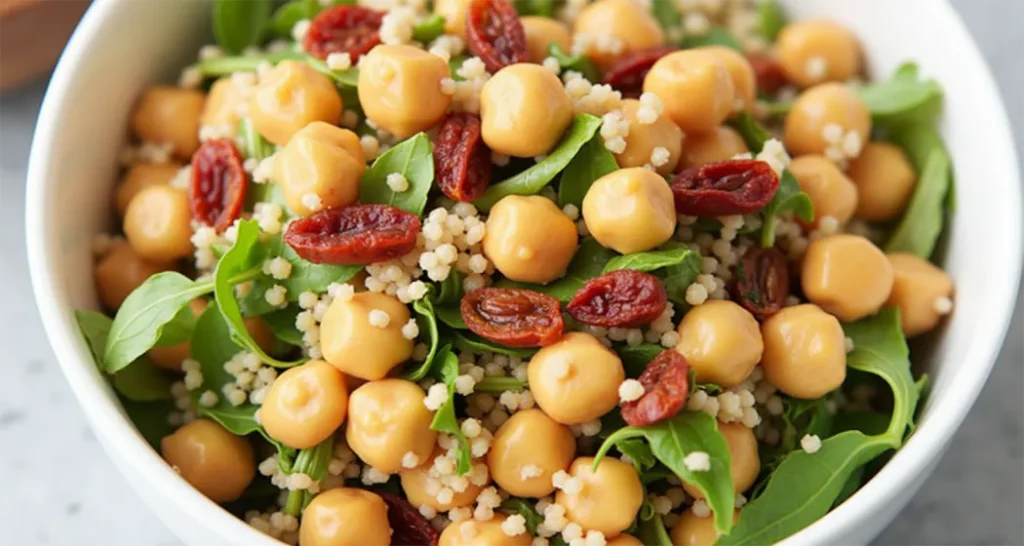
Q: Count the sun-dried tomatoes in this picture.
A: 13